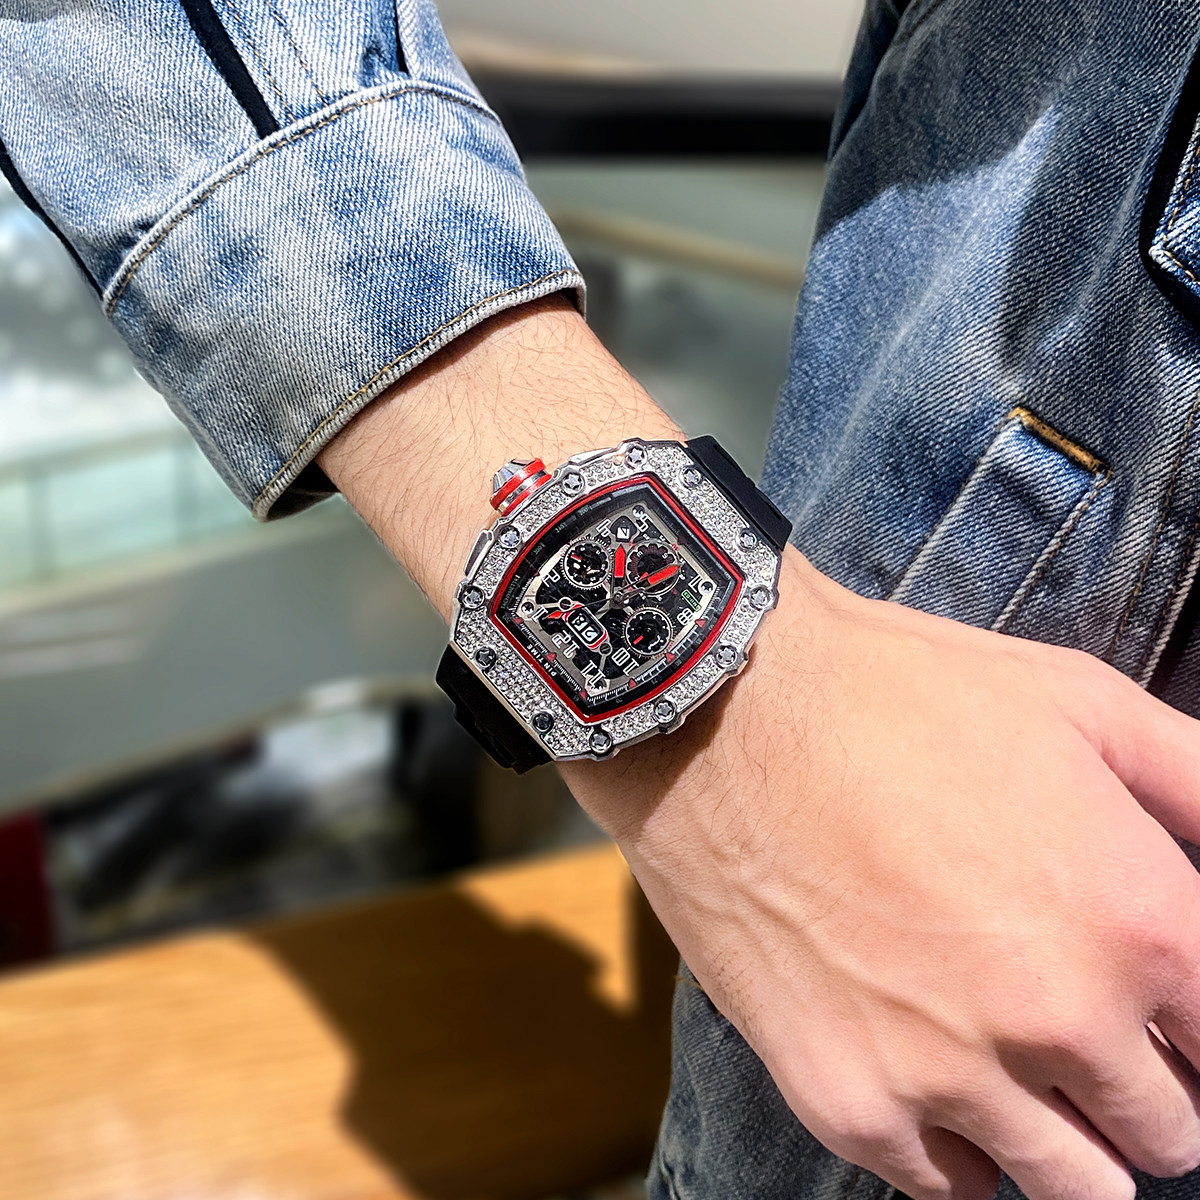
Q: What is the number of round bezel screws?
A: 12